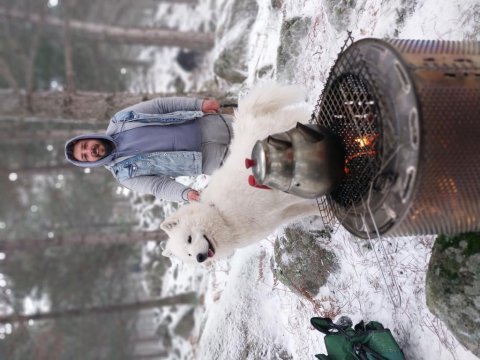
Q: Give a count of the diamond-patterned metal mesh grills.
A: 1